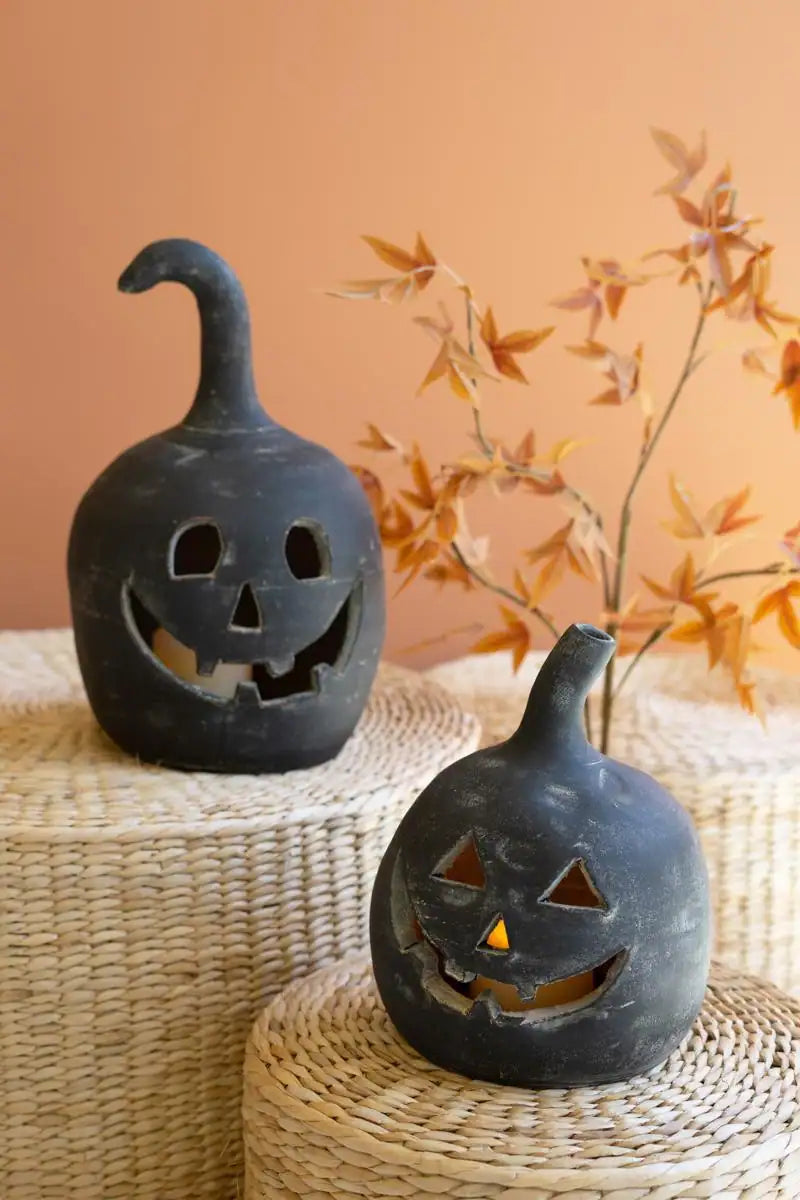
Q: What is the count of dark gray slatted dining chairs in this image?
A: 0